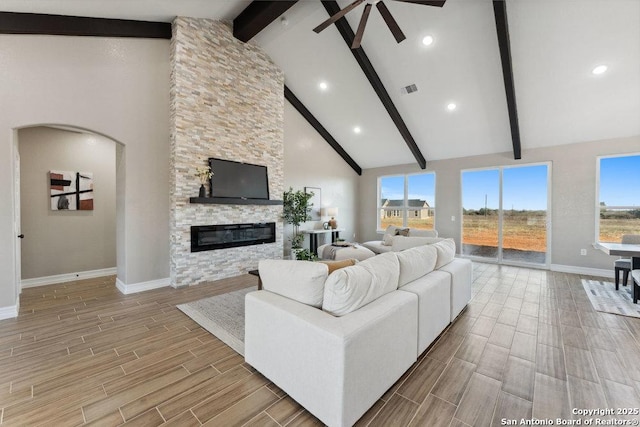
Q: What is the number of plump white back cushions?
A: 4